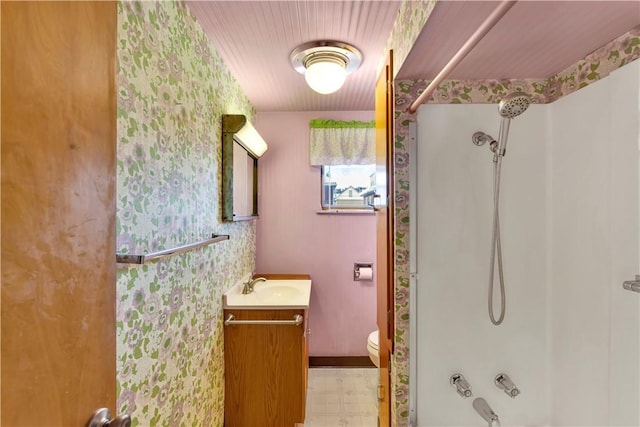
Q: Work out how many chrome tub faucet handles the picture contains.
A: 2